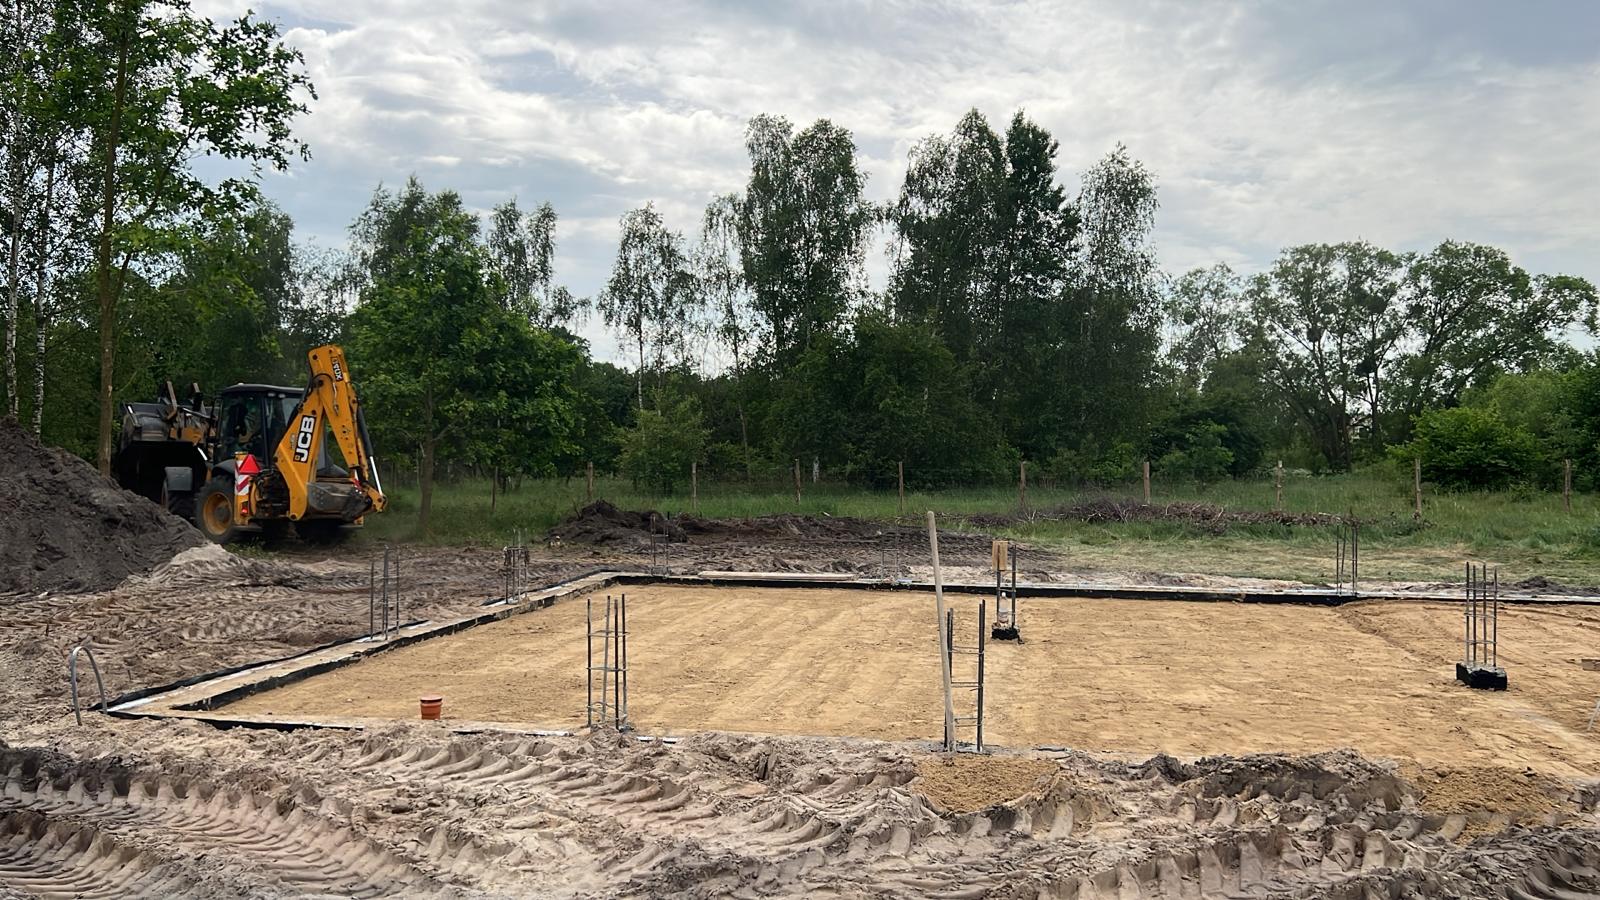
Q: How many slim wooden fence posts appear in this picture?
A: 10